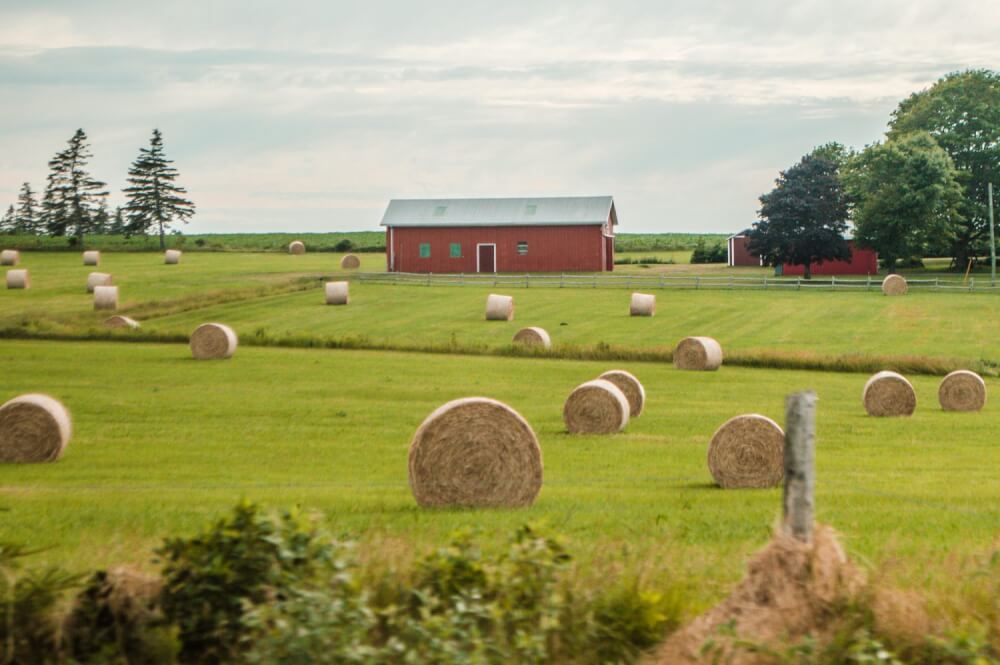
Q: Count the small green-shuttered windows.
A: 2